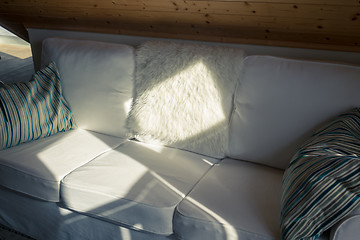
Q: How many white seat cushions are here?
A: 3